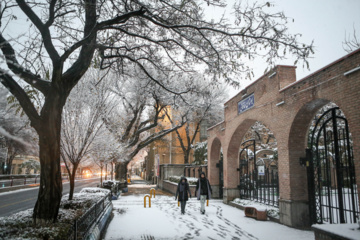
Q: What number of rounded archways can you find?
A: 3